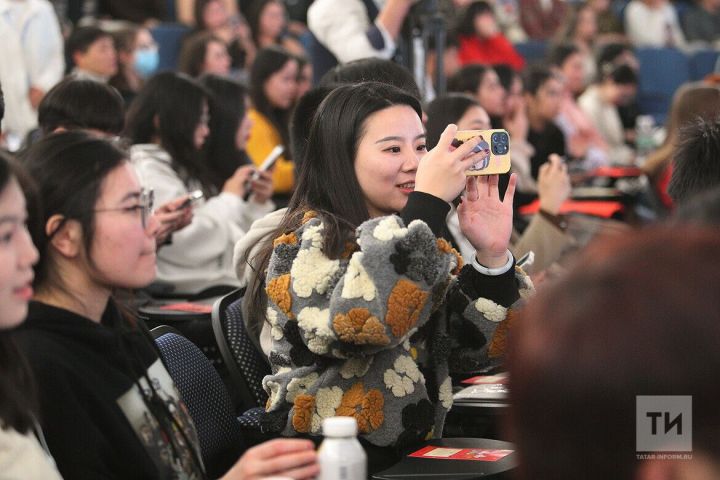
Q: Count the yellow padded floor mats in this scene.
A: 0